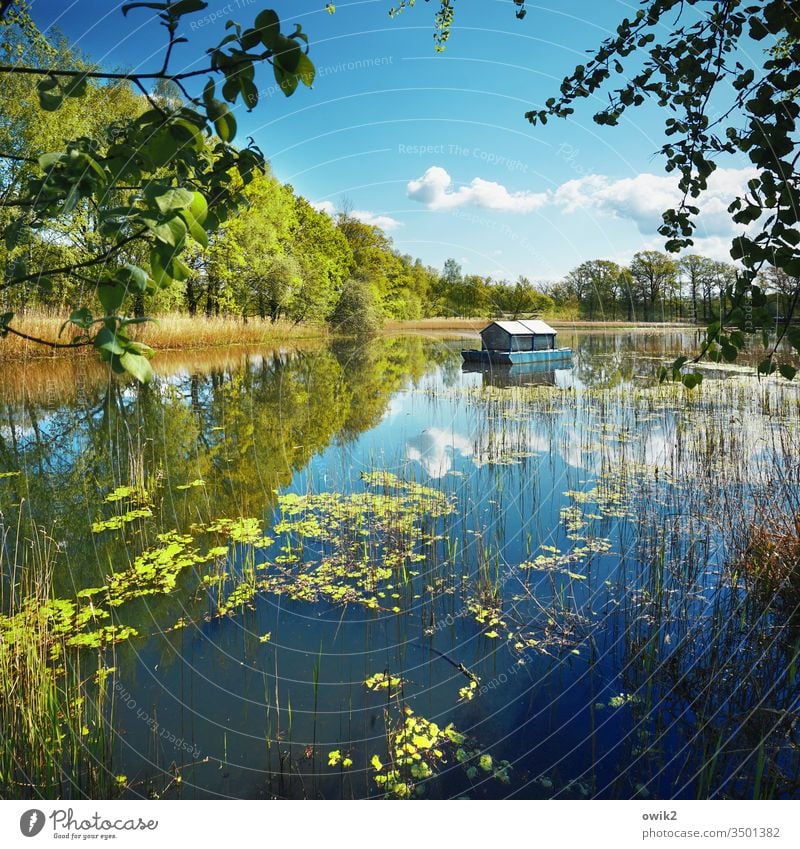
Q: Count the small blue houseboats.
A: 1